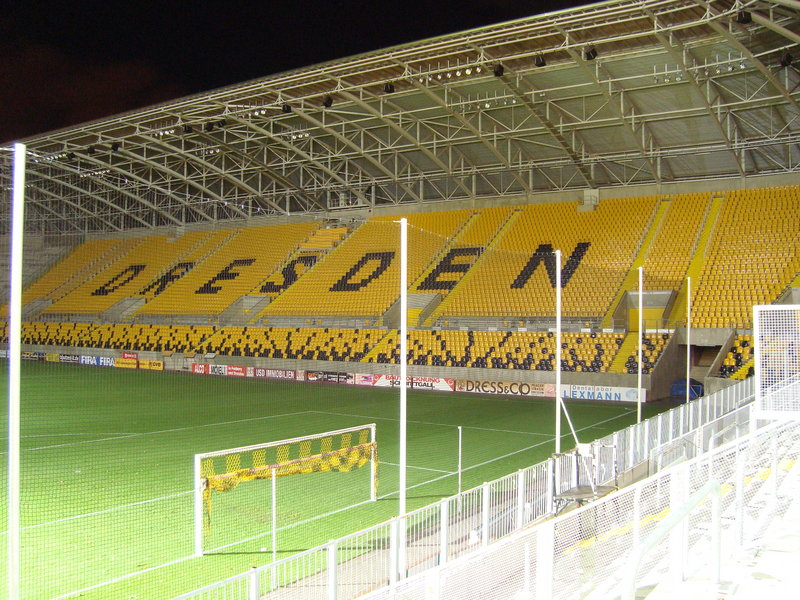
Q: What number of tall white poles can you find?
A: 5